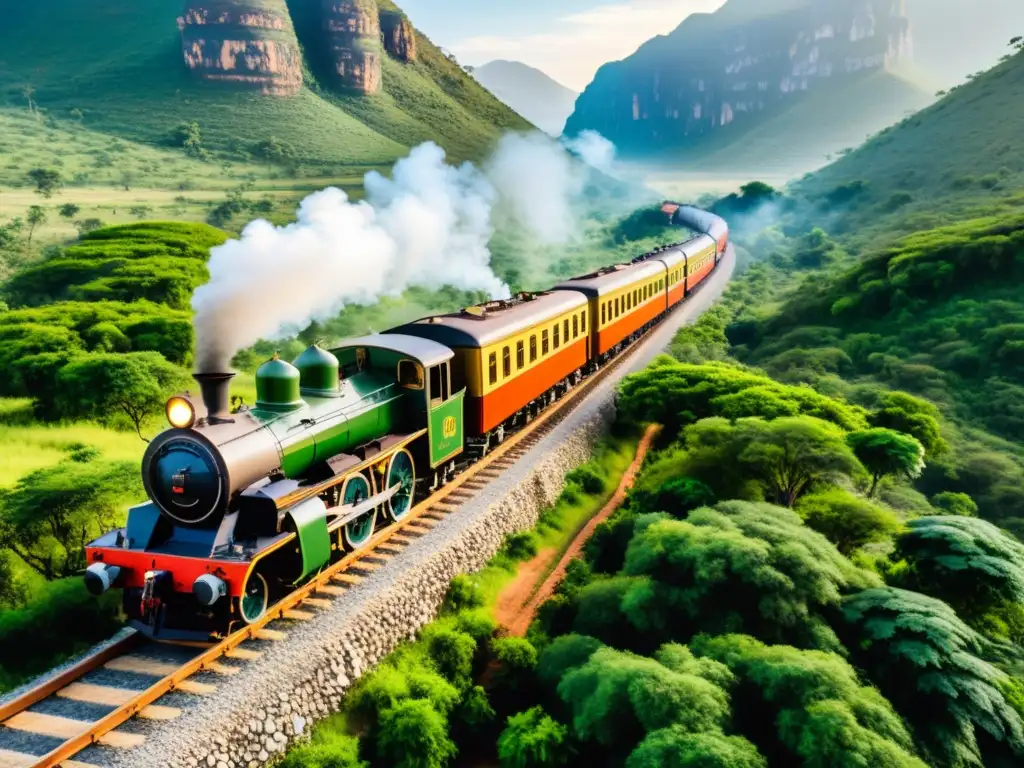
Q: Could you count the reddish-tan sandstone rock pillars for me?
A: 3